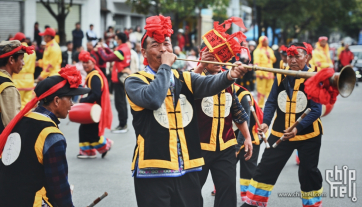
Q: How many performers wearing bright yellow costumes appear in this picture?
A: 4